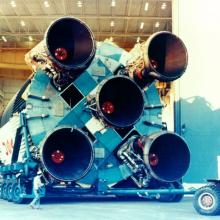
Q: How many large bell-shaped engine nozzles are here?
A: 5